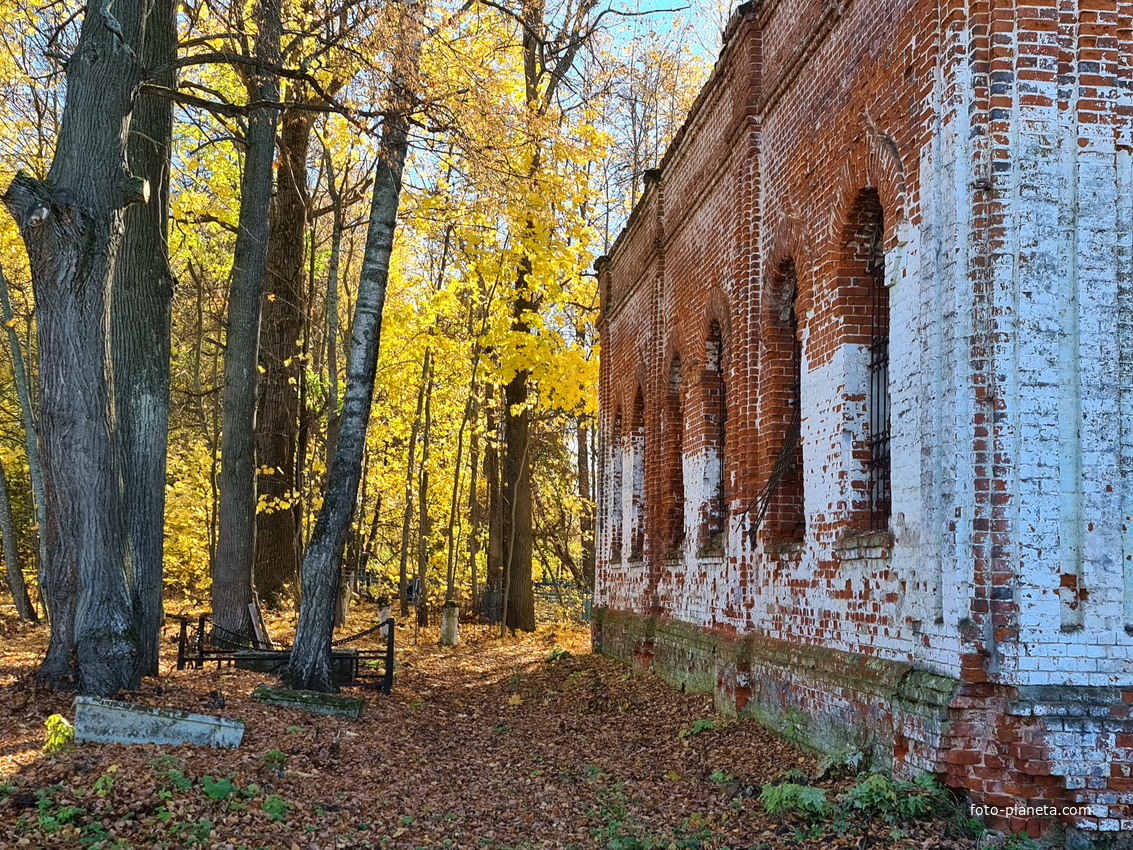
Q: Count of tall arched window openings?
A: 6